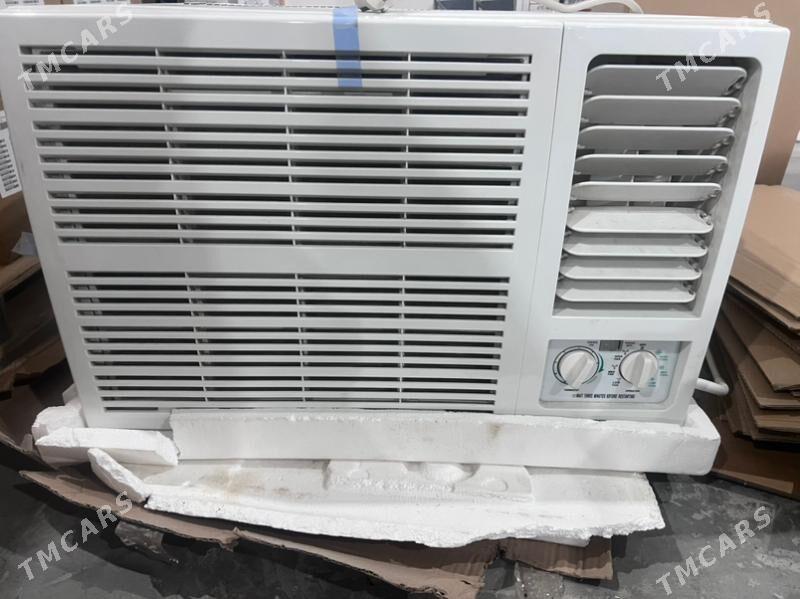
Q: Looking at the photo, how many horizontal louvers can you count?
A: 9